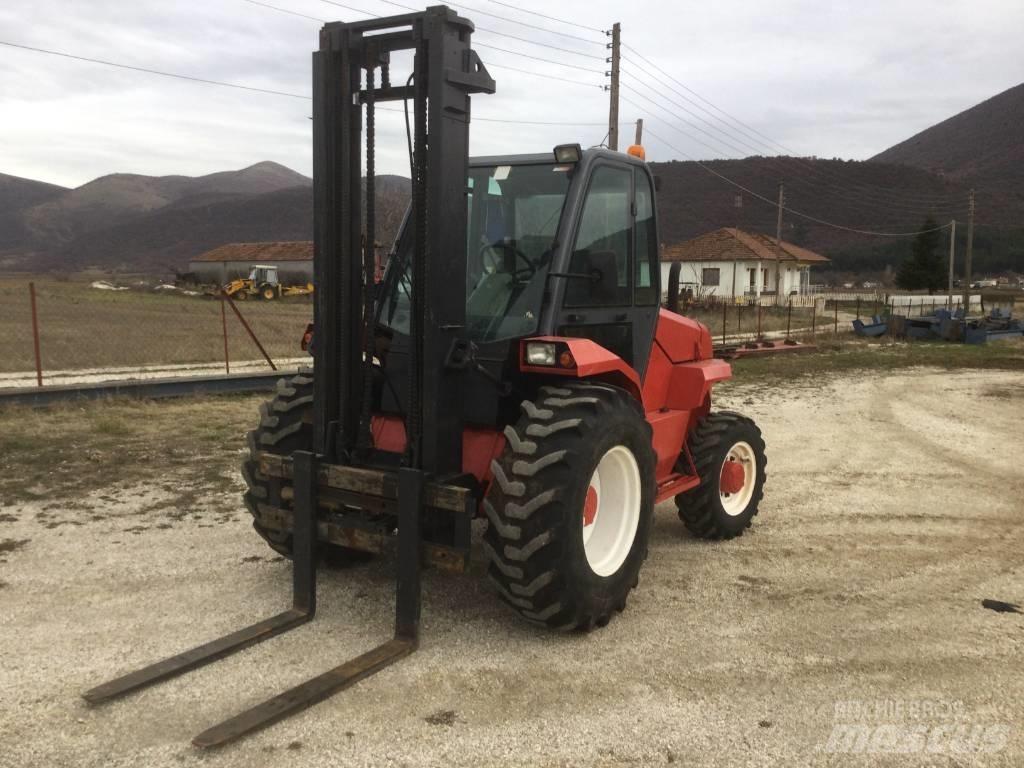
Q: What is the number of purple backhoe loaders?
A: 0